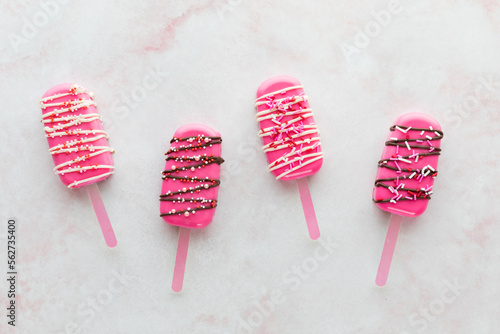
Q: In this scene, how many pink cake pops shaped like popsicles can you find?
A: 4